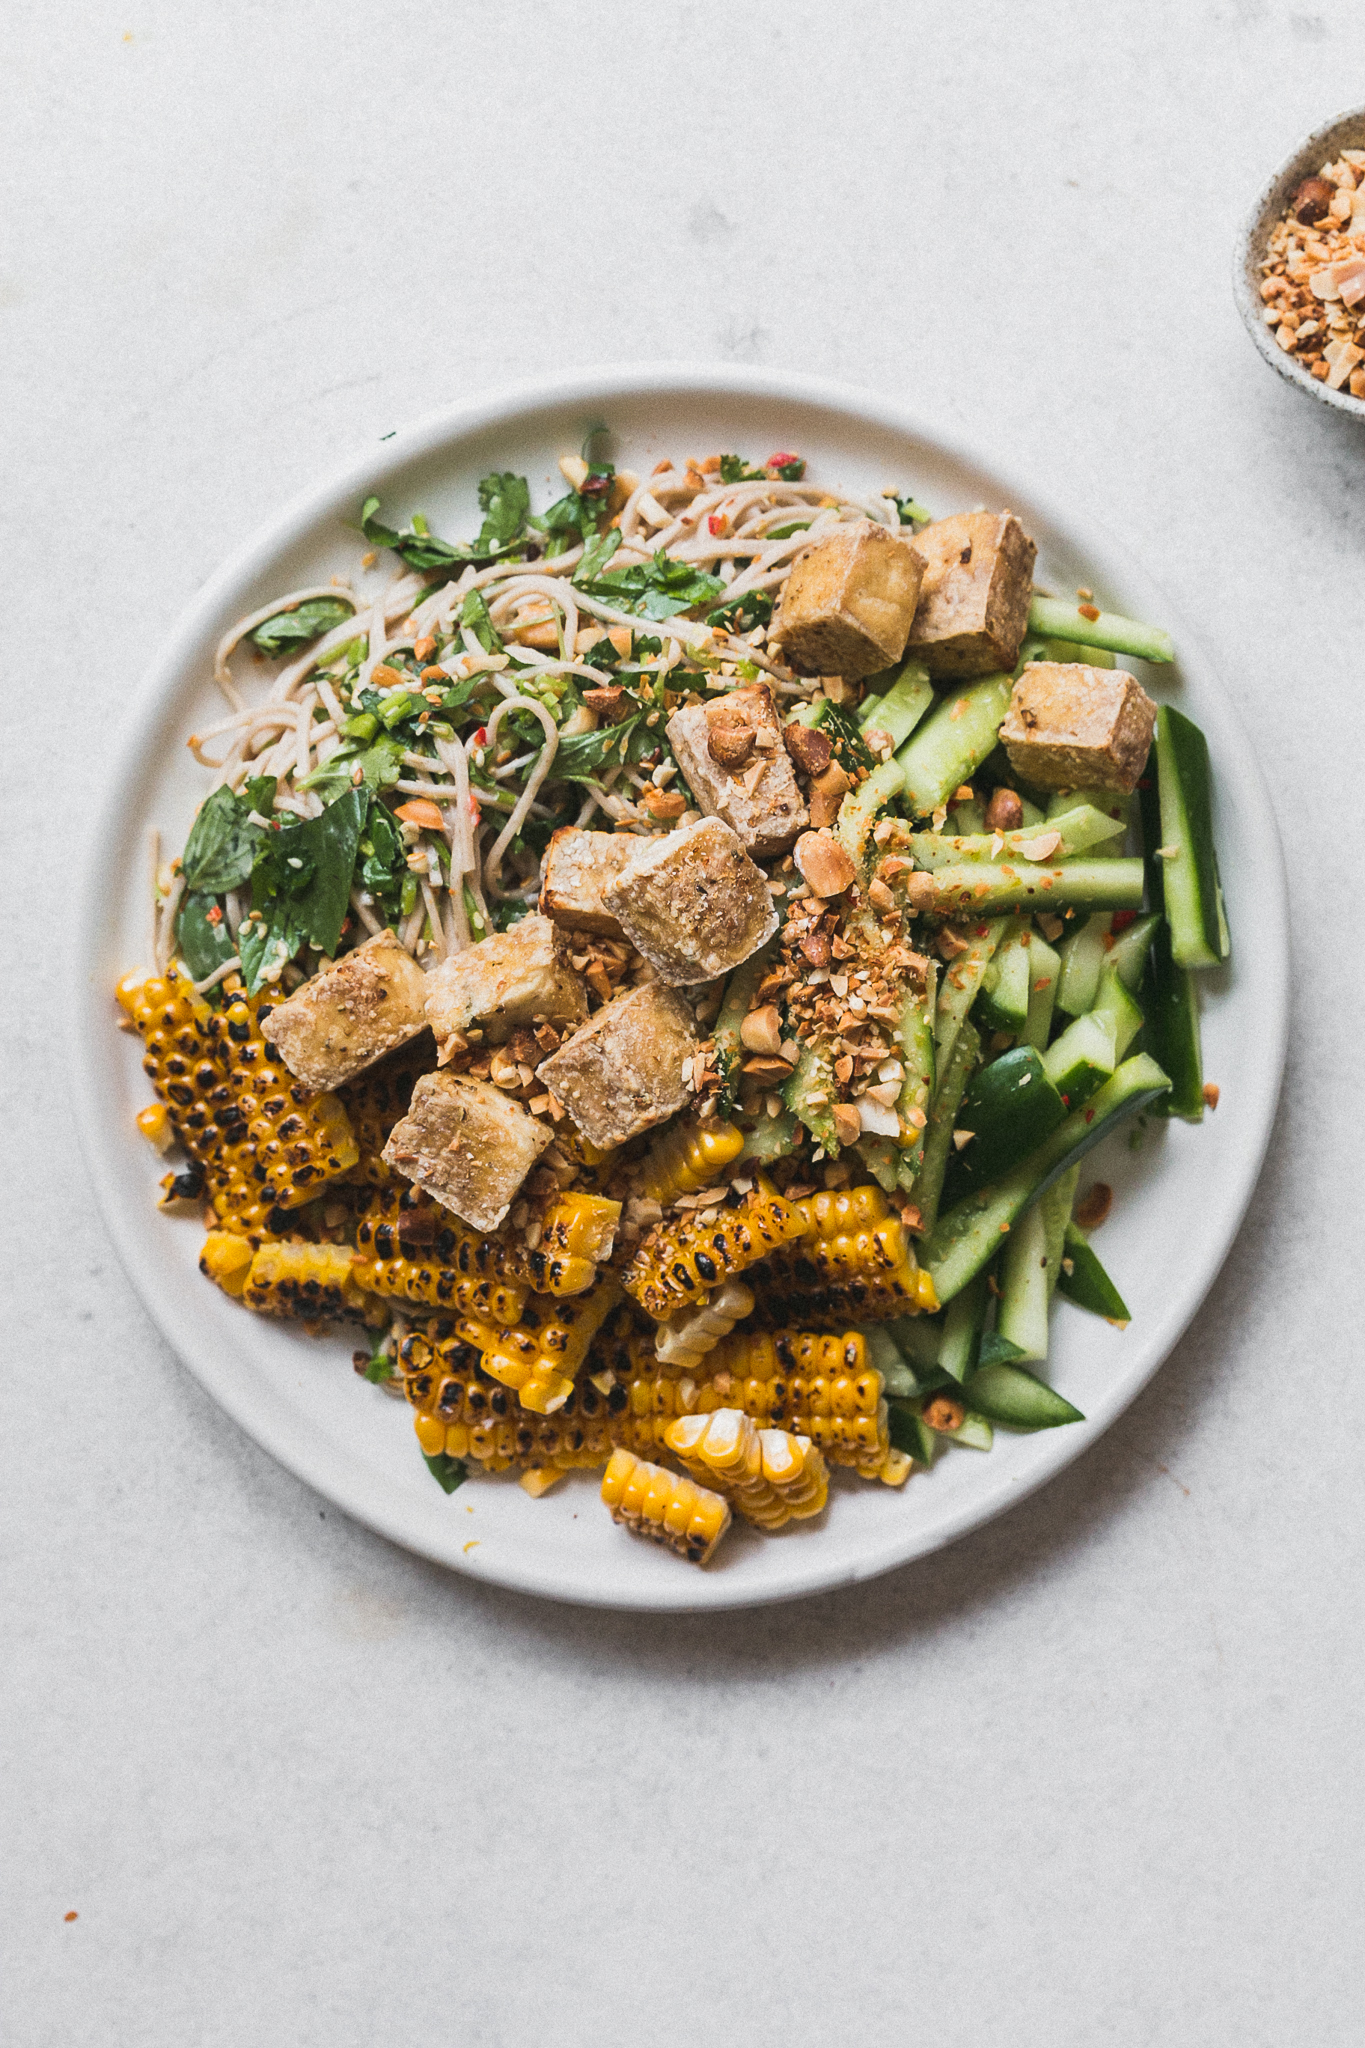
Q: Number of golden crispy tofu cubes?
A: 10